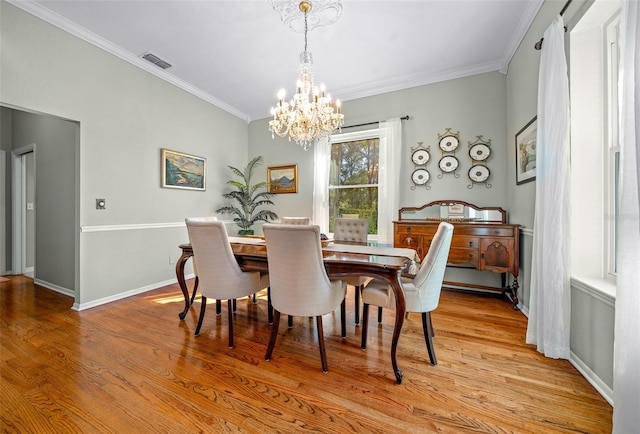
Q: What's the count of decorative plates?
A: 6